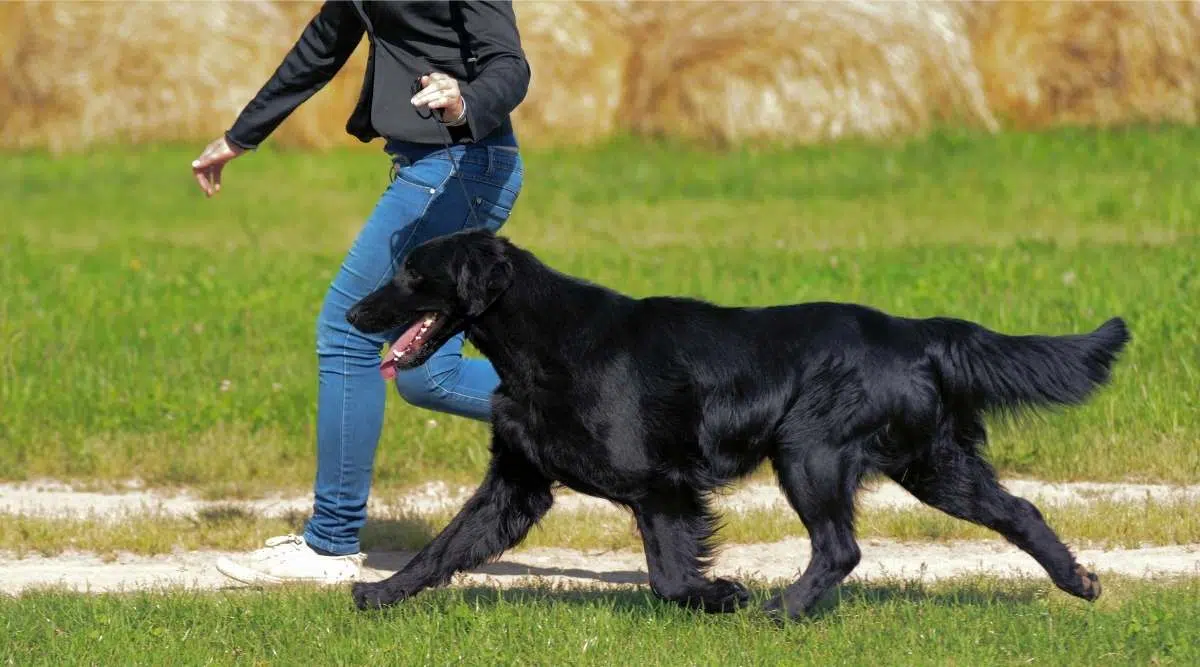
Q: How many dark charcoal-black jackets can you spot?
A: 1